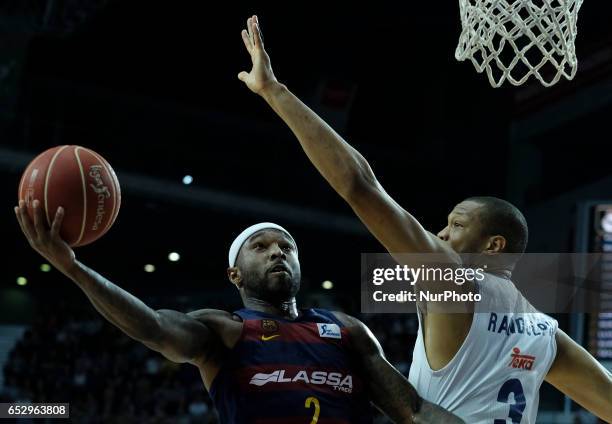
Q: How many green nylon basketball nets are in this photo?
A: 0